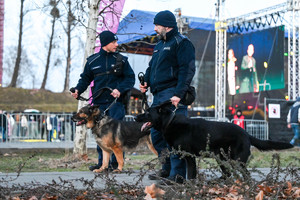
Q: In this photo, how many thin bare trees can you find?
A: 3